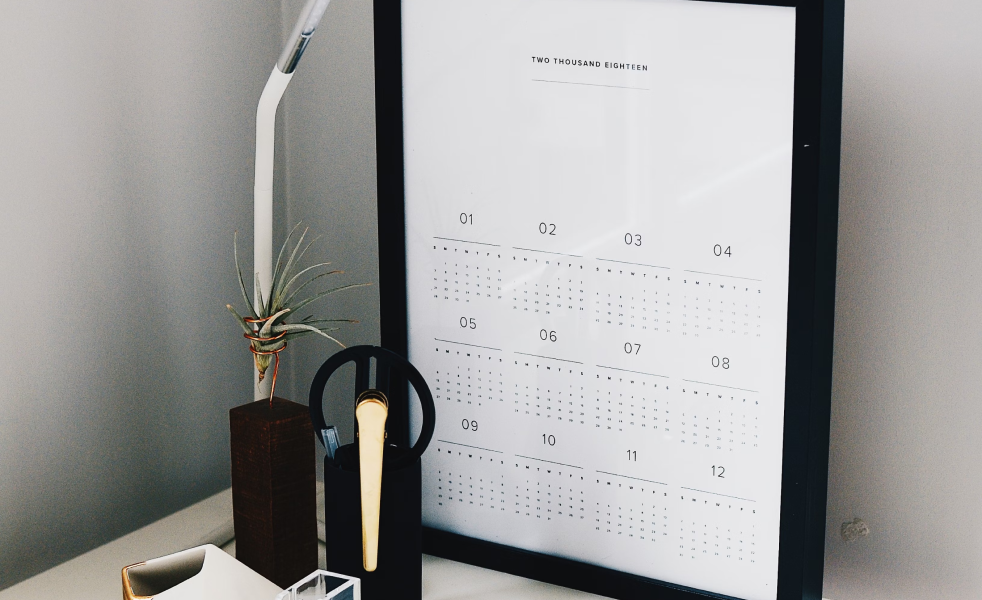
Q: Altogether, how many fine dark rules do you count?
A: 13